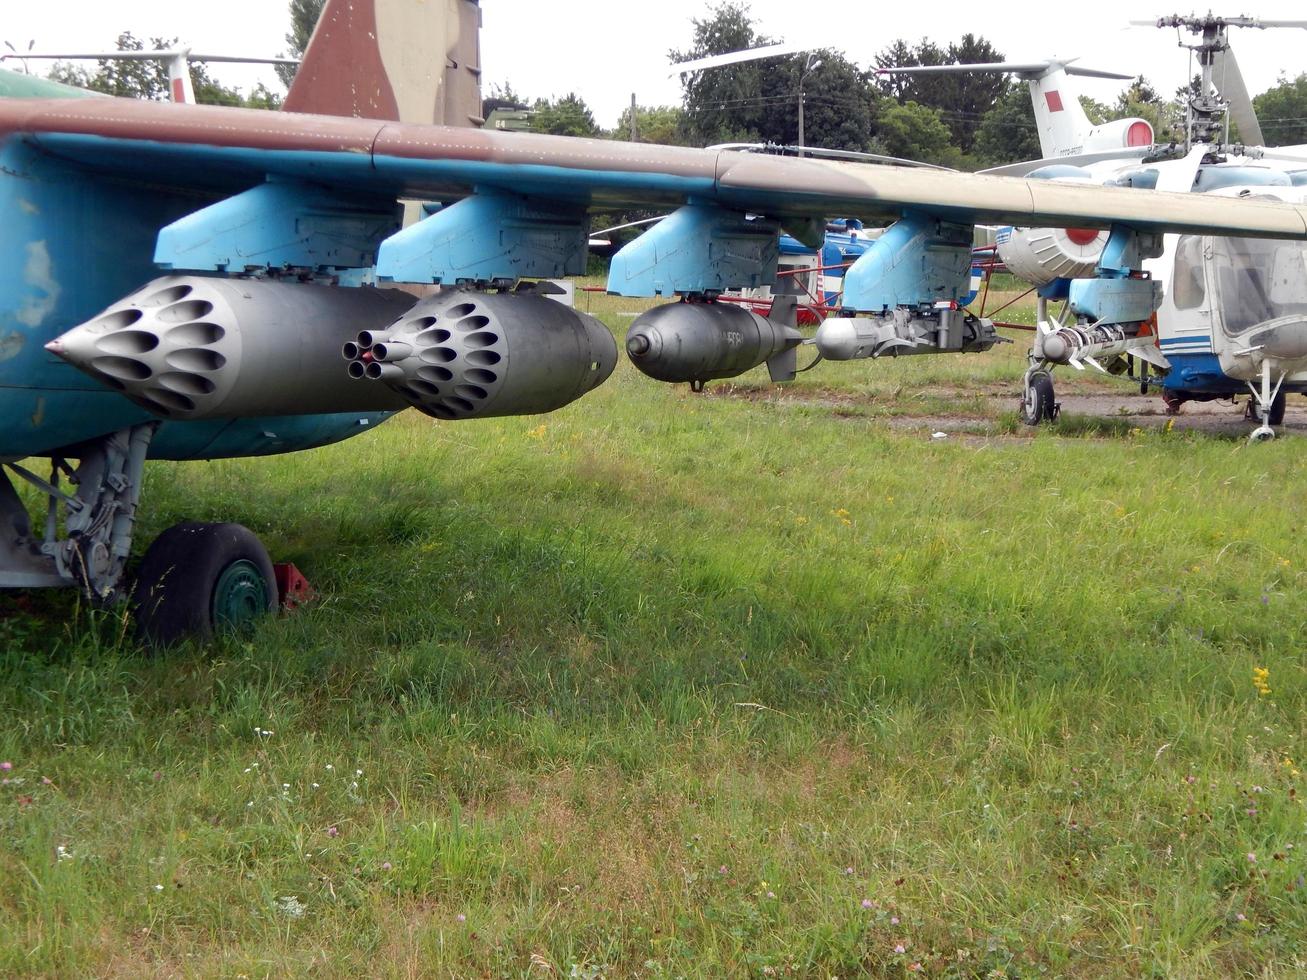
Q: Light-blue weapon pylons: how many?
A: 5